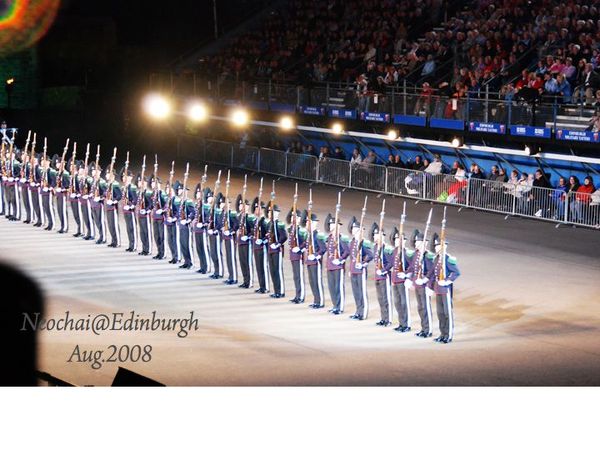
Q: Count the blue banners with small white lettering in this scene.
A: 6